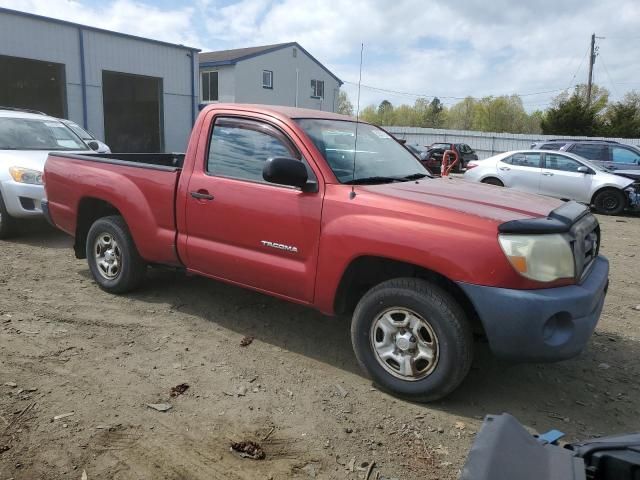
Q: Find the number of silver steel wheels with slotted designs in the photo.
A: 2